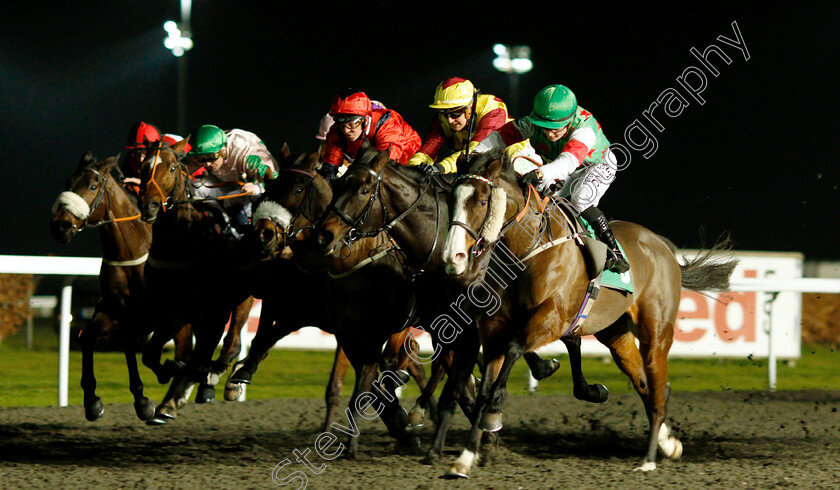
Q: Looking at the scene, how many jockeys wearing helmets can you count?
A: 6